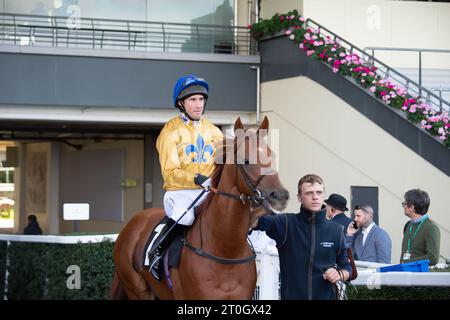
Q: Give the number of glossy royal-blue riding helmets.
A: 1